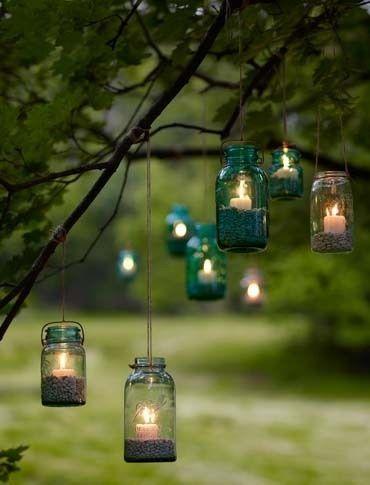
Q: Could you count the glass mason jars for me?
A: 9